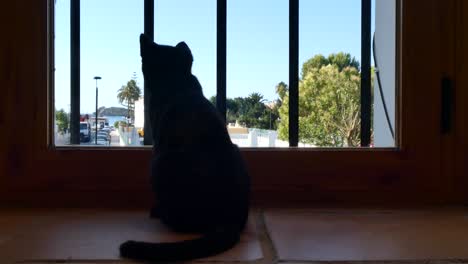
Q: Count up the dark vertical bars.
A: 5